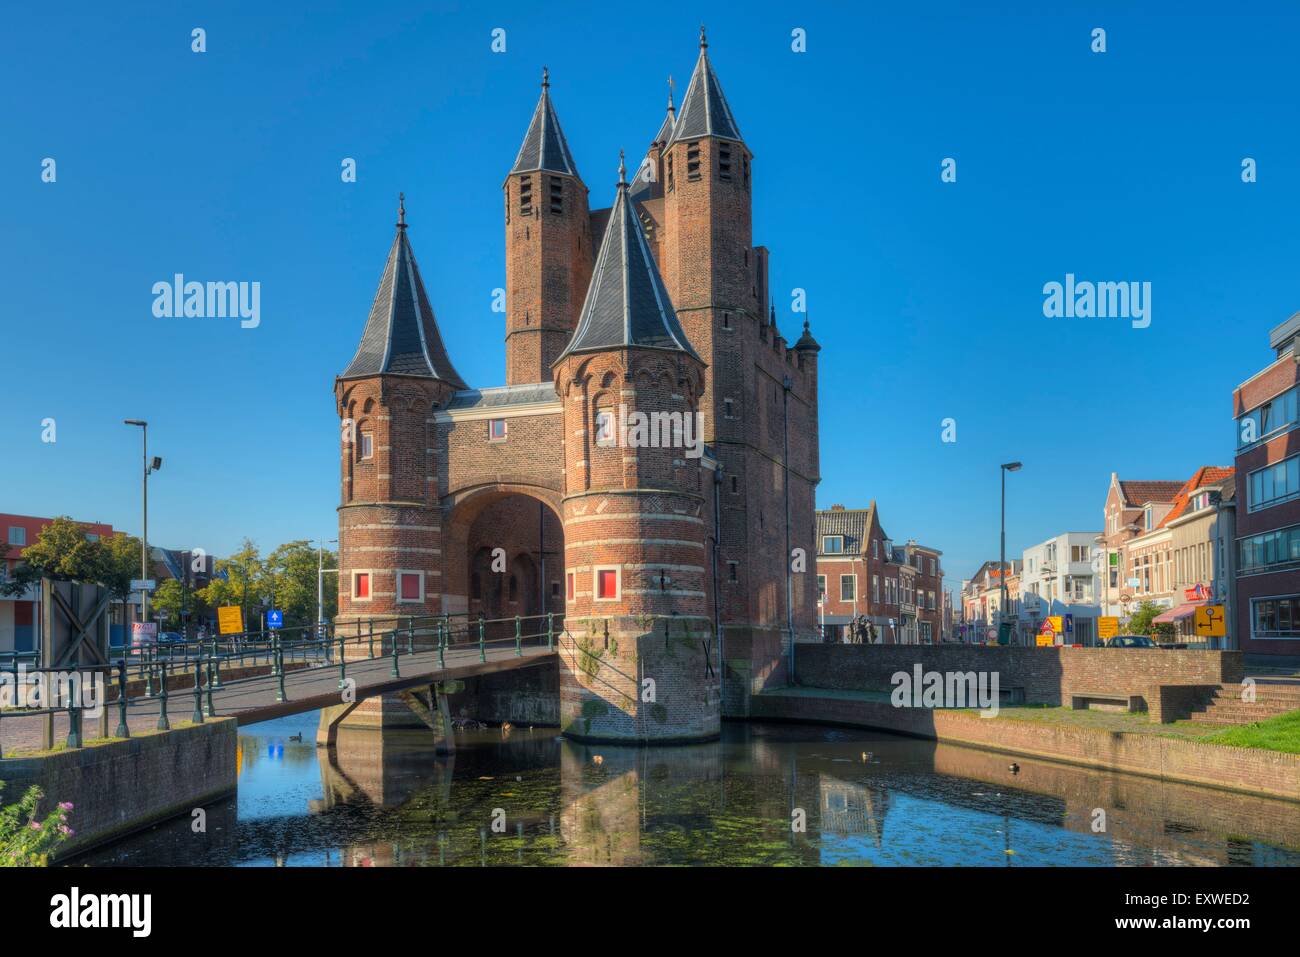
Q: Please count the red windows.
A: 4